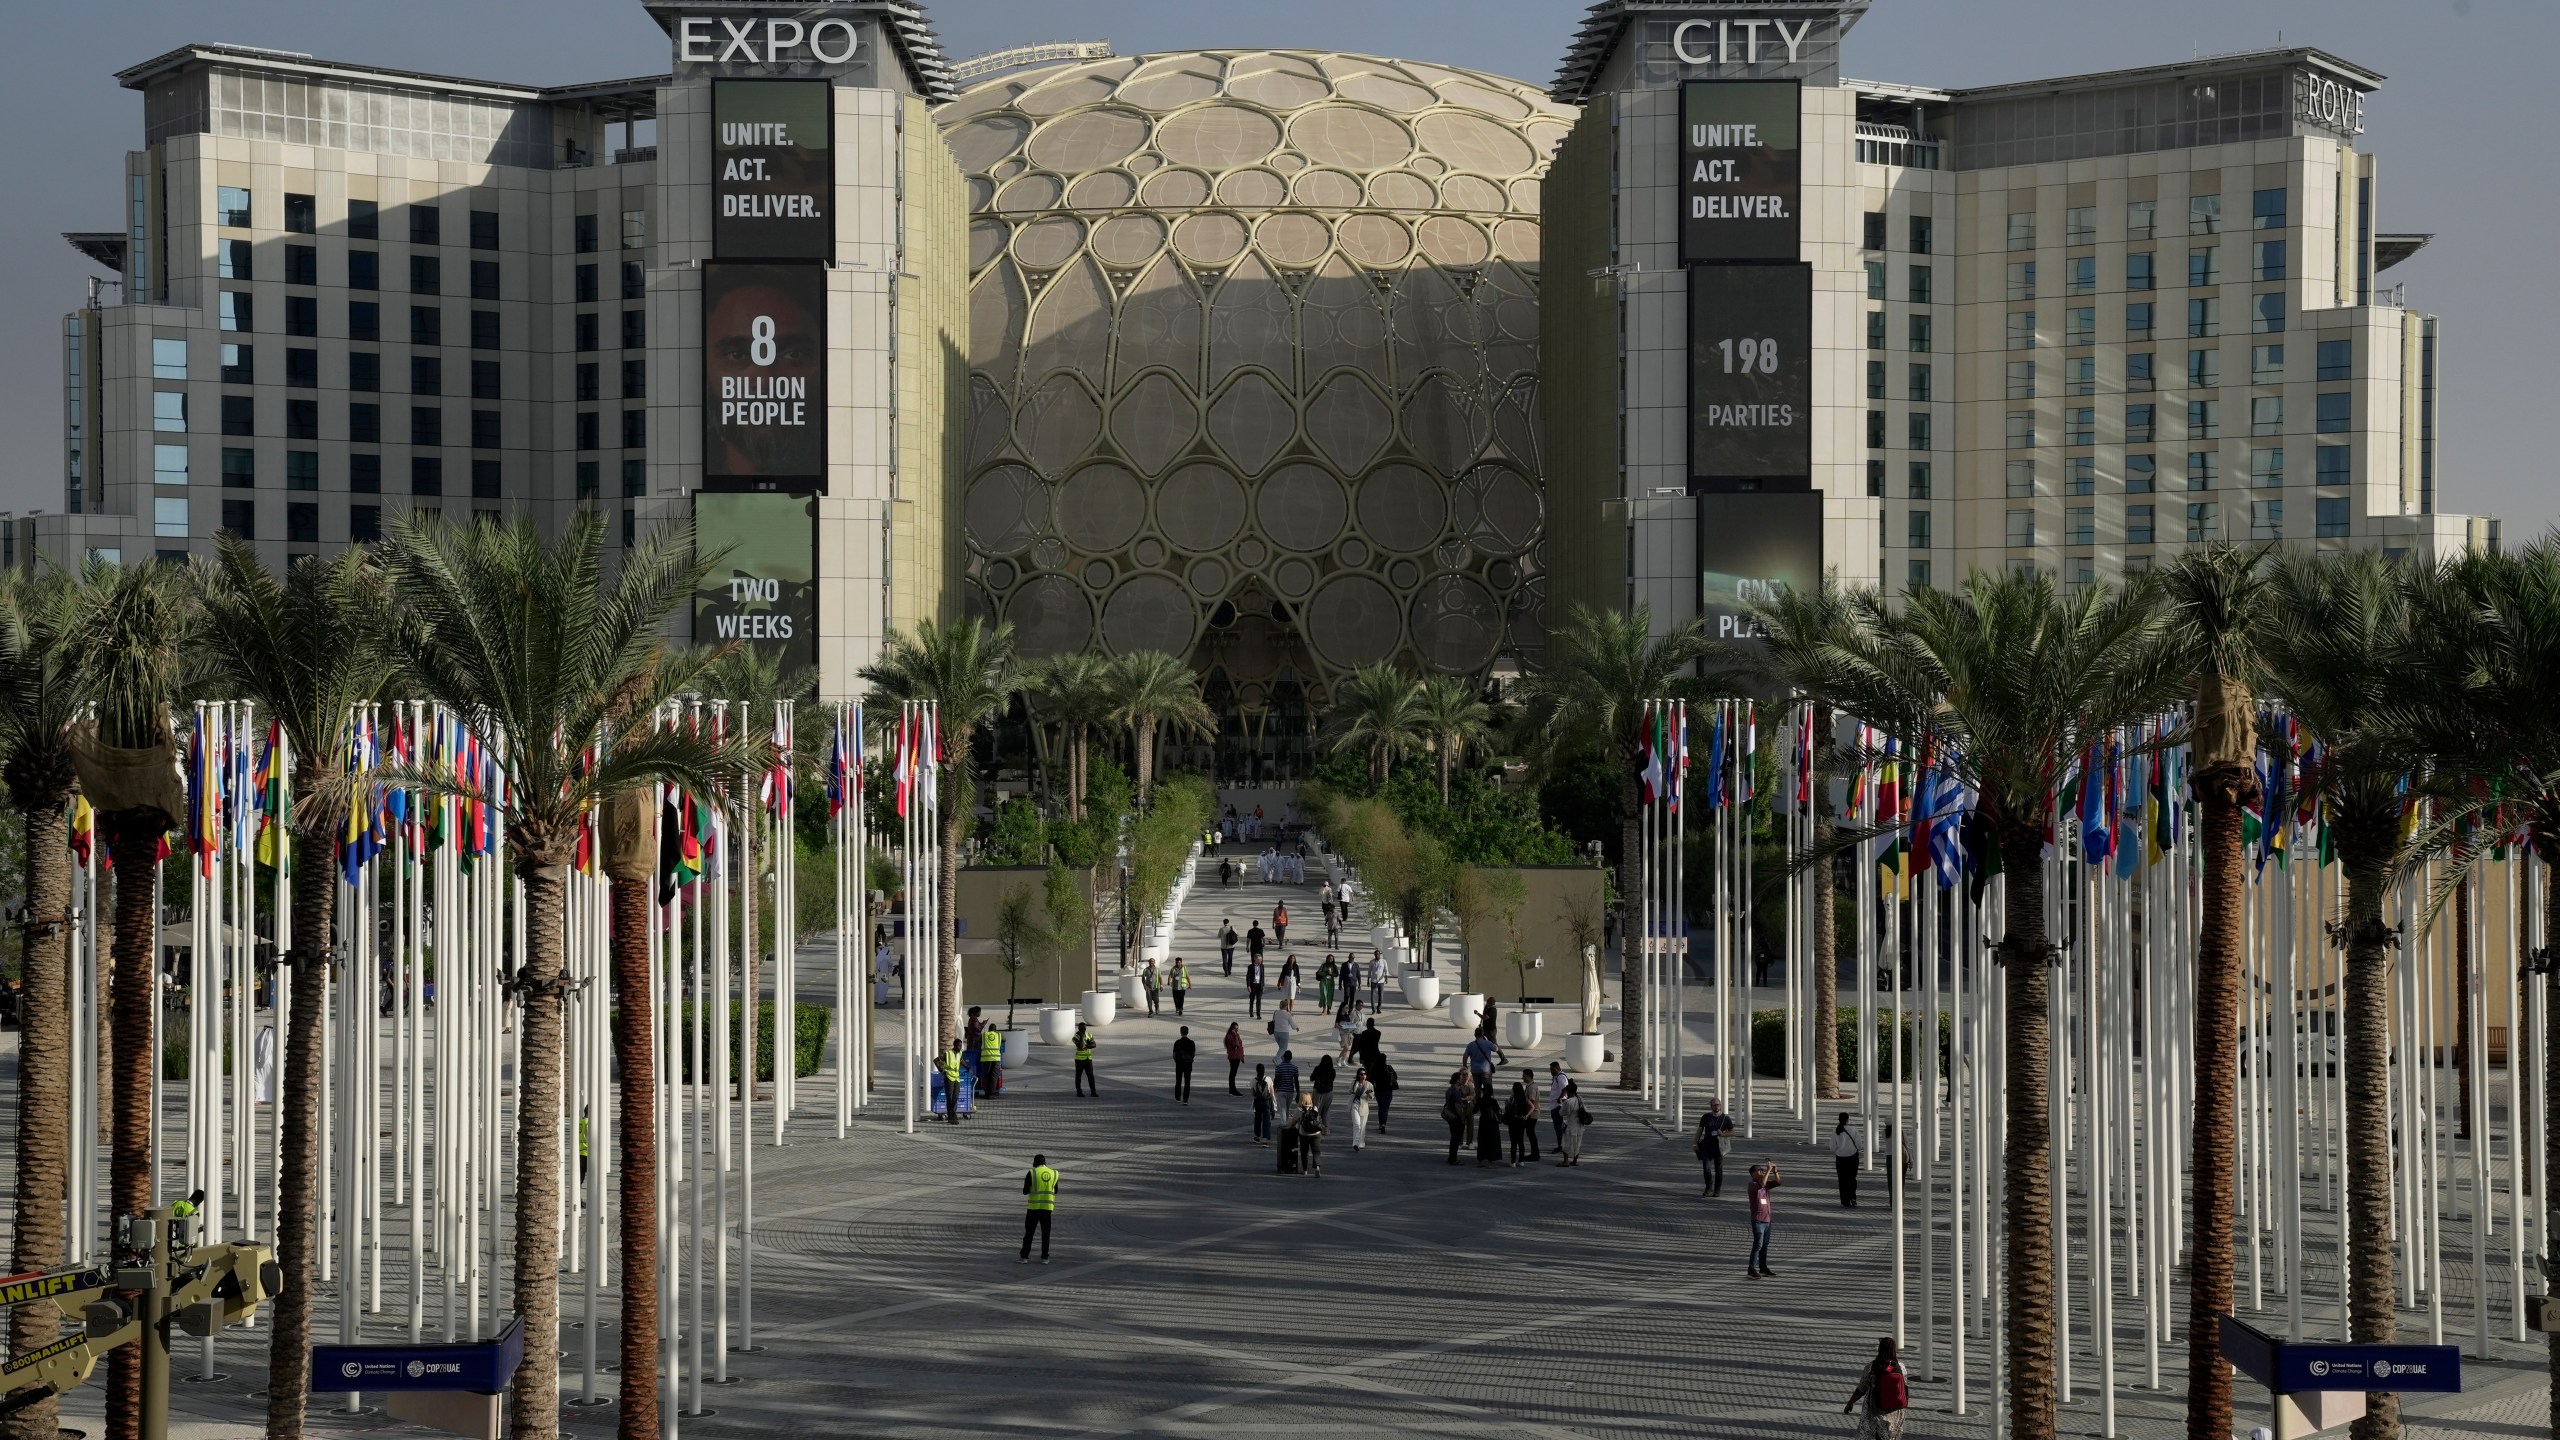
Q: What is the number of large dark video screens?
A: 6